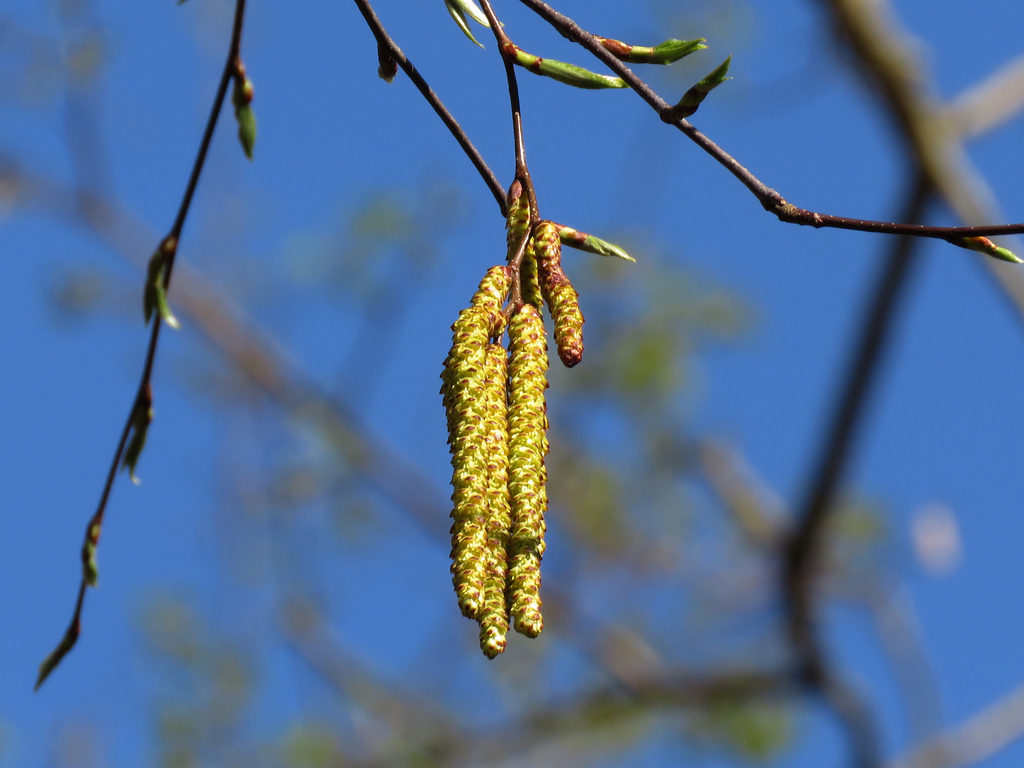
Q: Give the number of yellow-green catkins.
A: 5